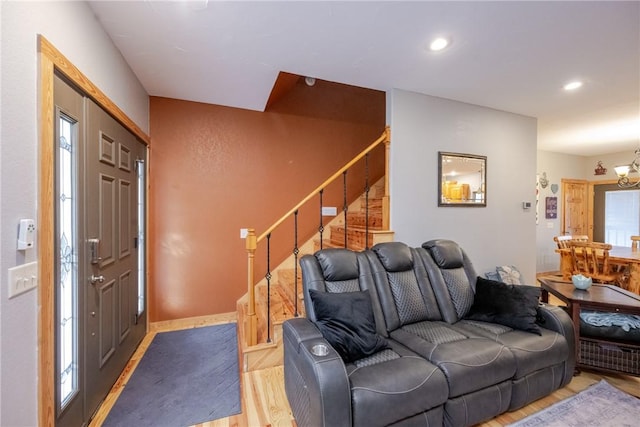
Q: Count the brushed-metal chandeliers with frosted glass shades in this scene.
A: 1